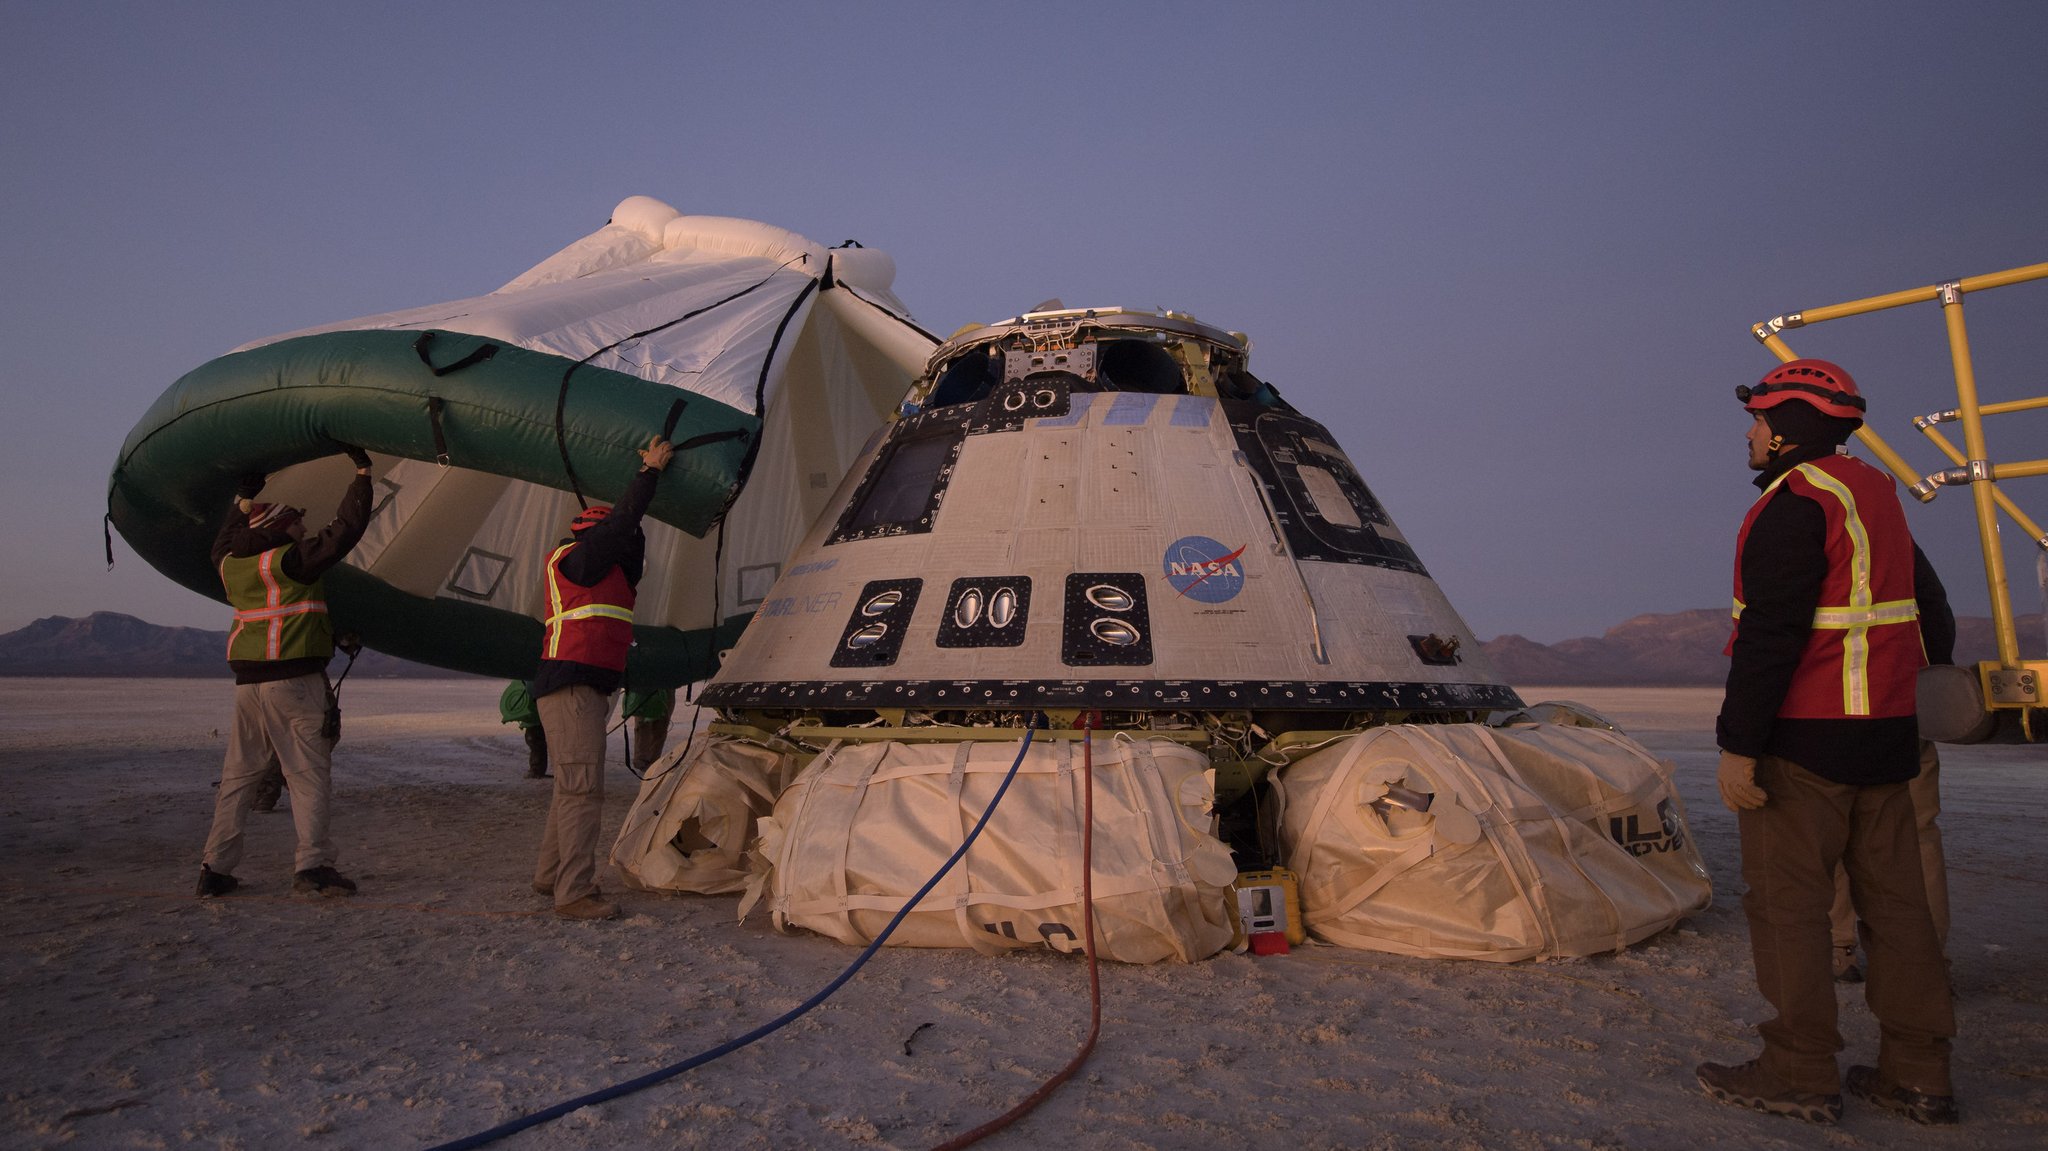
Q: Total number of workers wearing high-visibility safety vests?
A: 3